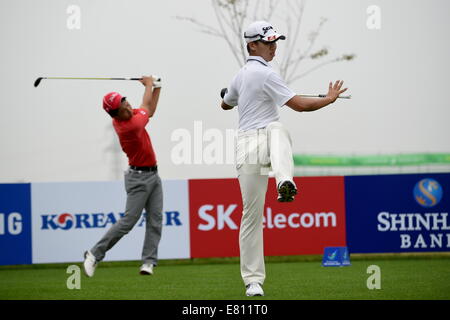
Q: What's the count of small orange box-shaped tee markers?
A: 0